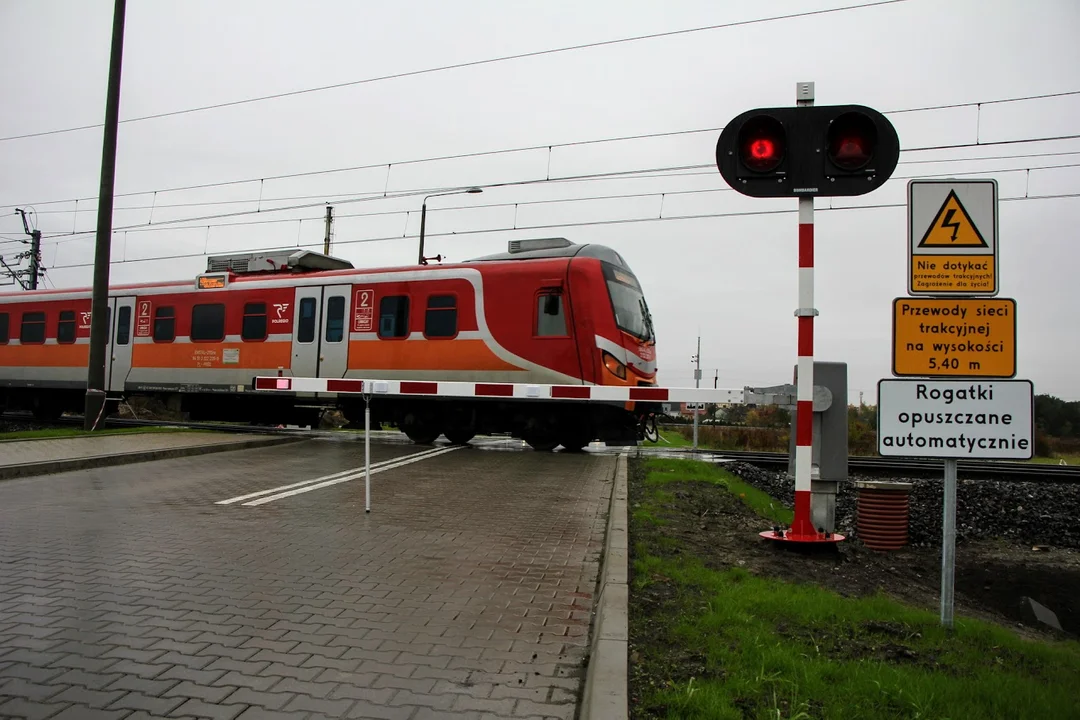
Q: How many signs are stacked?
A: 3